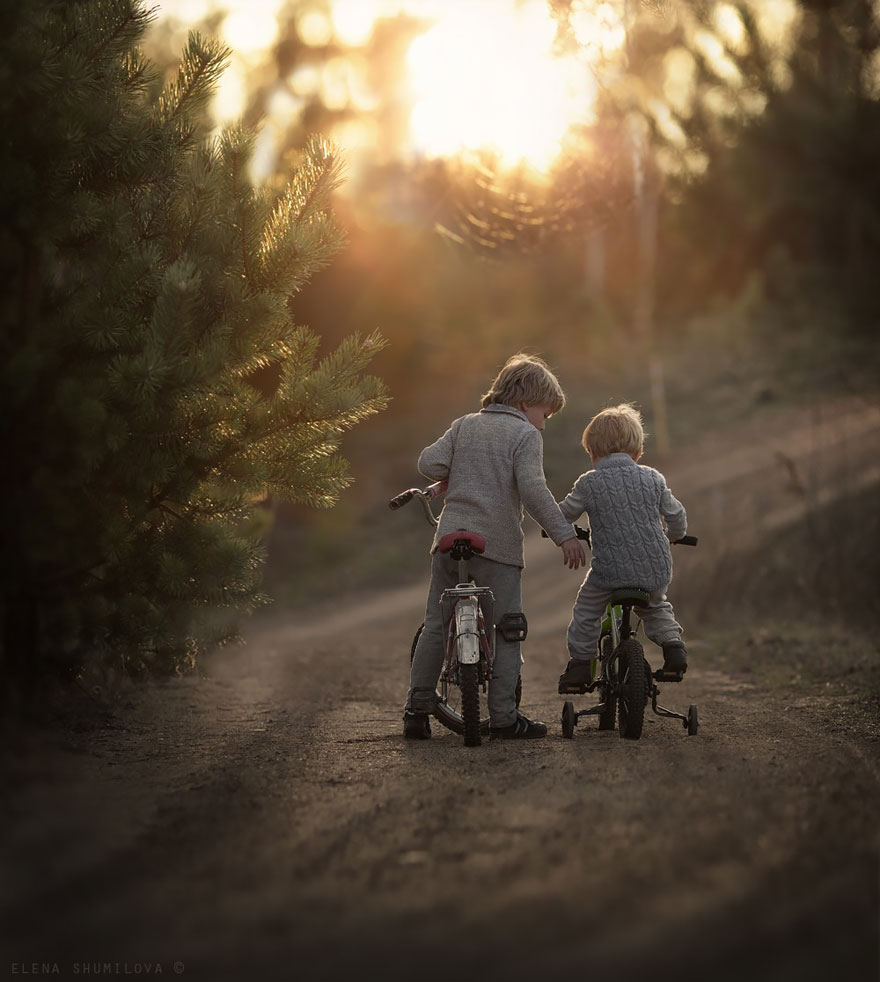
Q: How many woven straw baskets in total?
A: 0